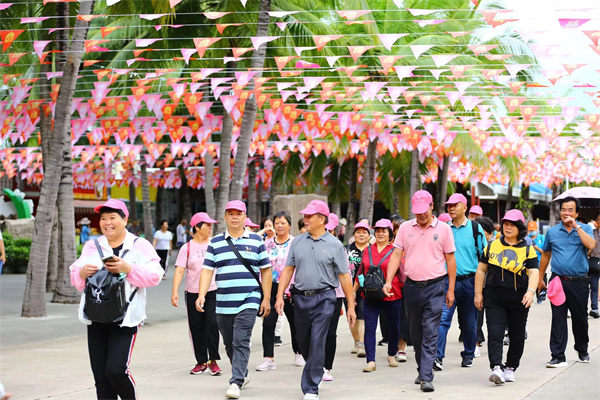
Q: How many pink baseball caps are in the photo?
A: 14